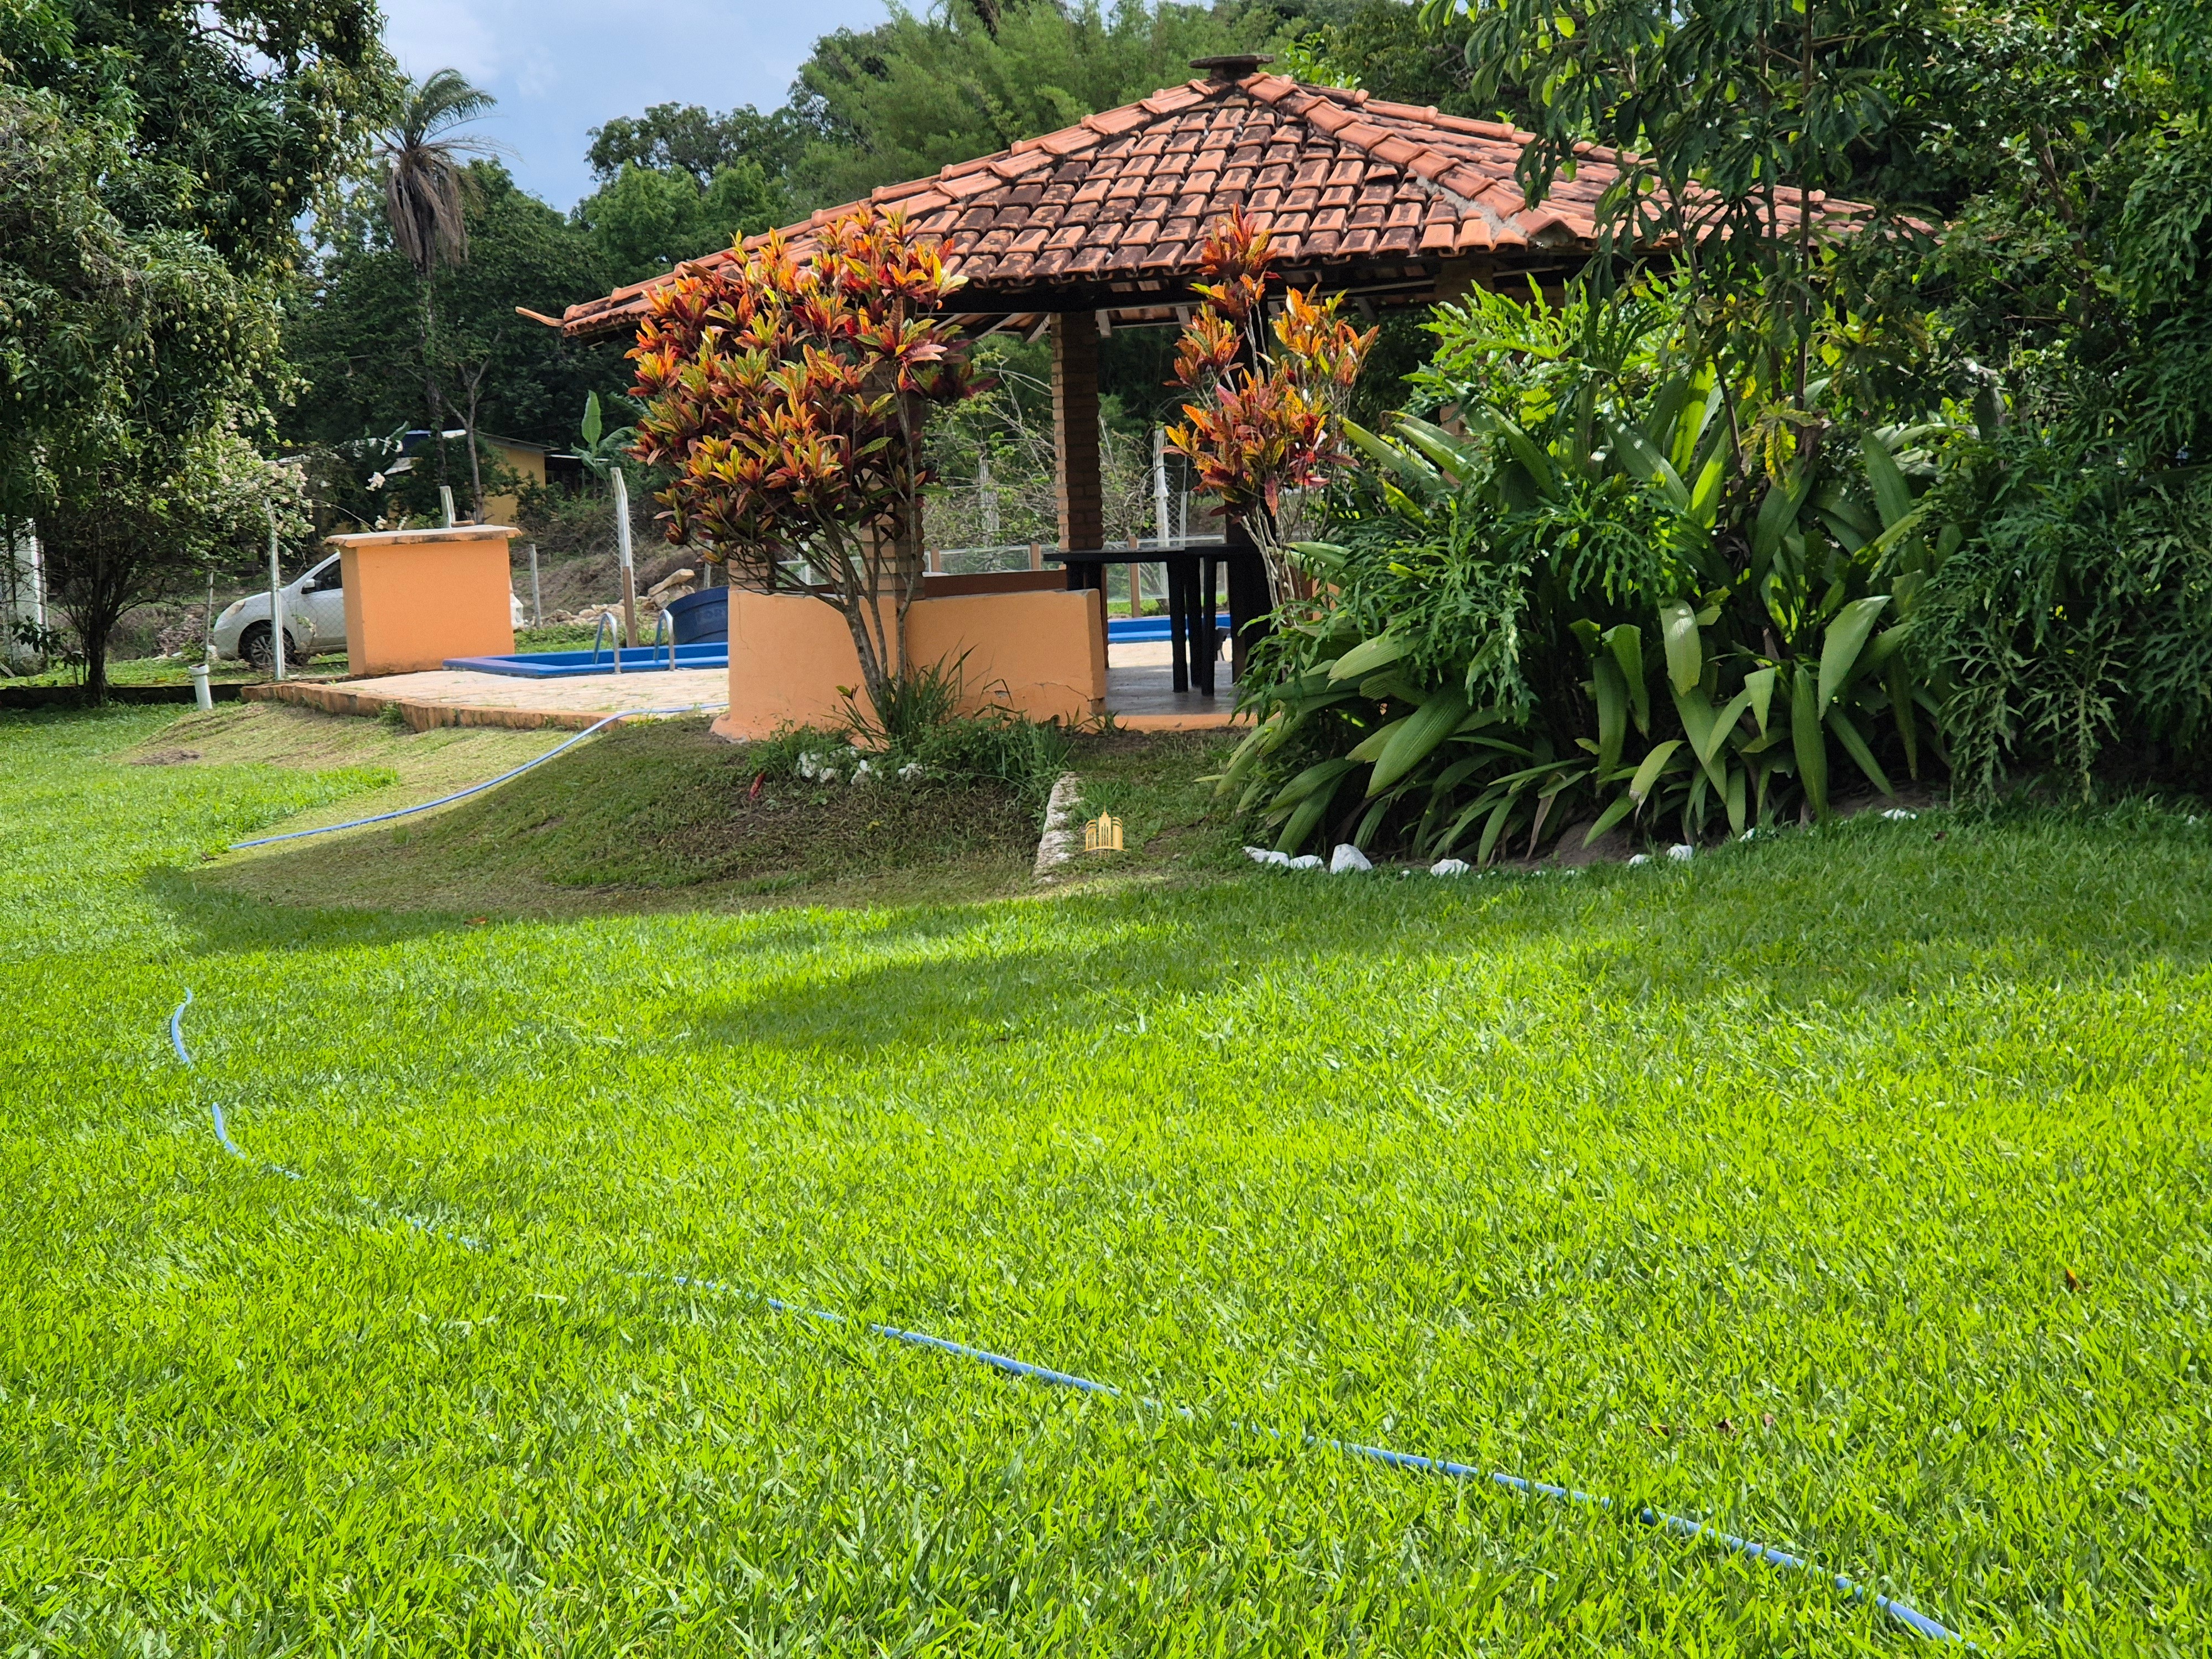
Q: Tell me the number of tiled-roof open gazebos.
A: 1